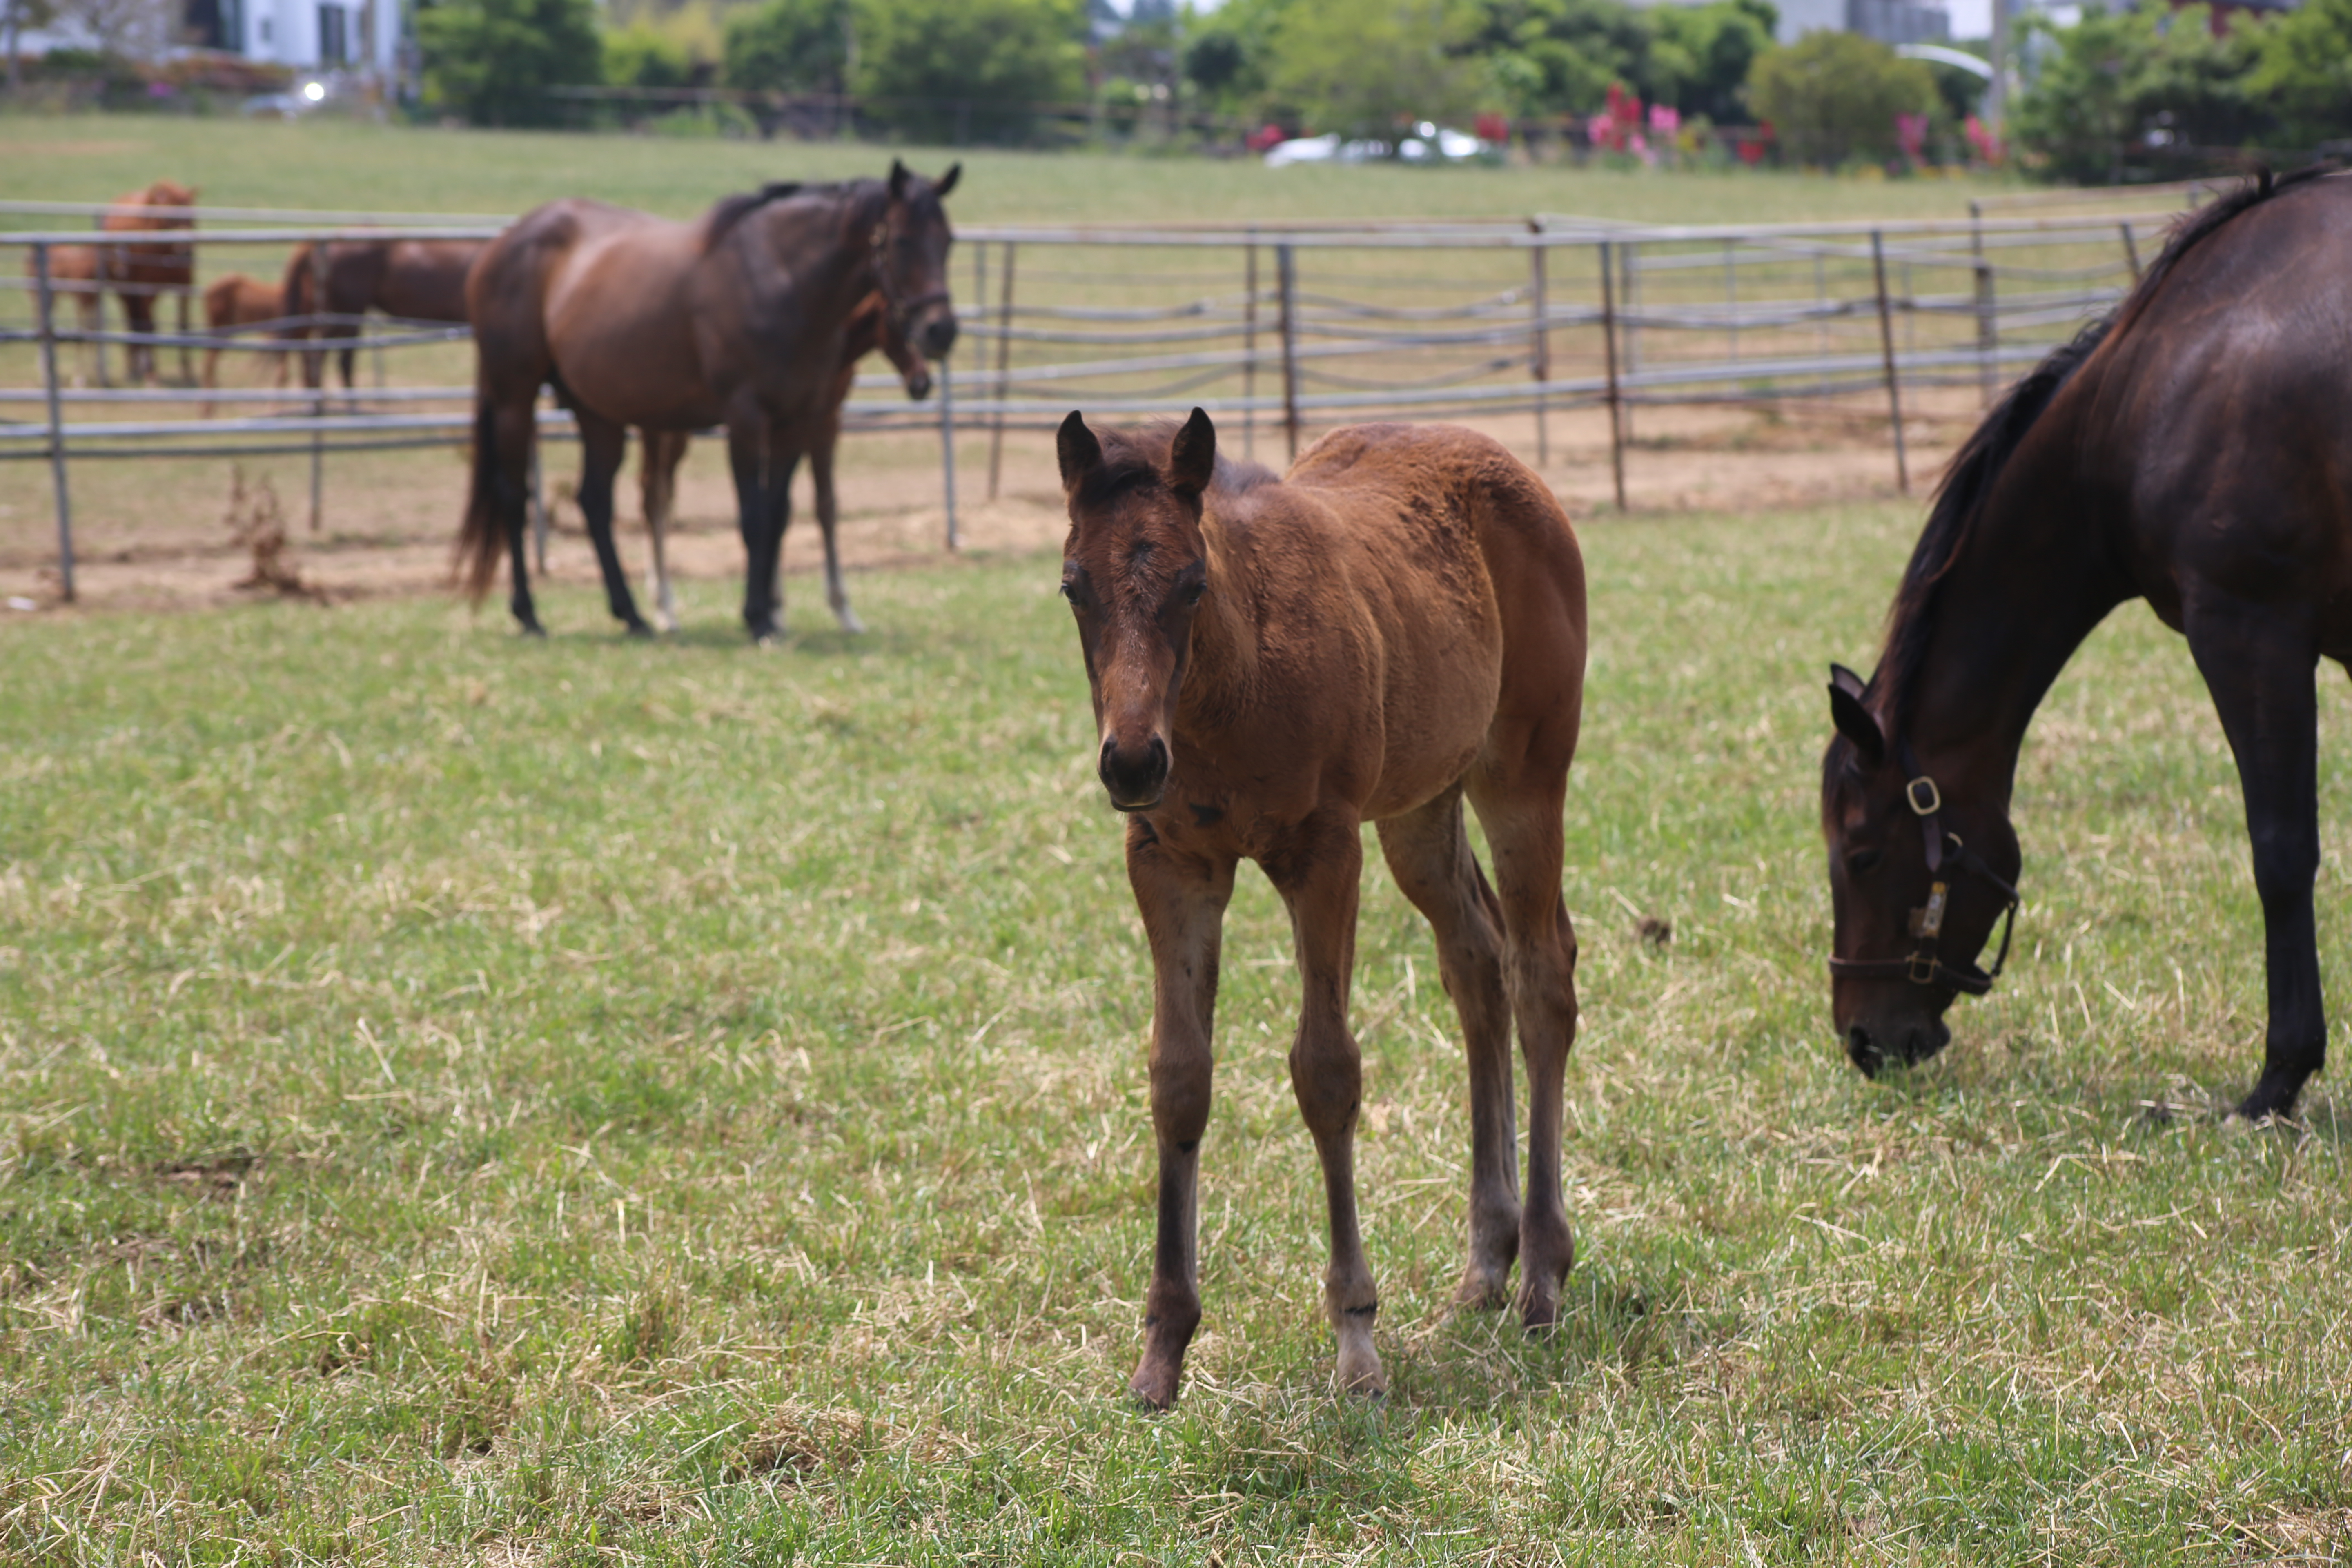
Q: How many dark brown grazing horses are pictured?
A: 1